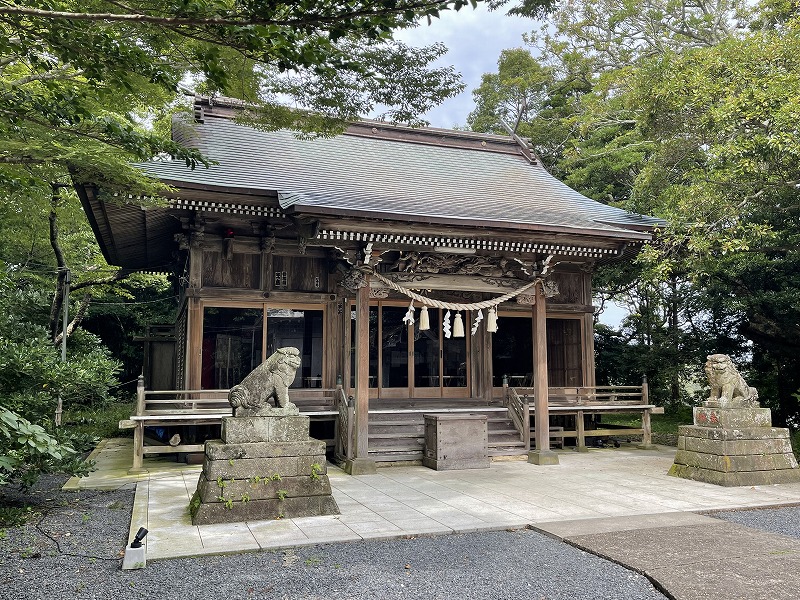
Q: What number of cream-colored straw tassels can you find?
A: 3